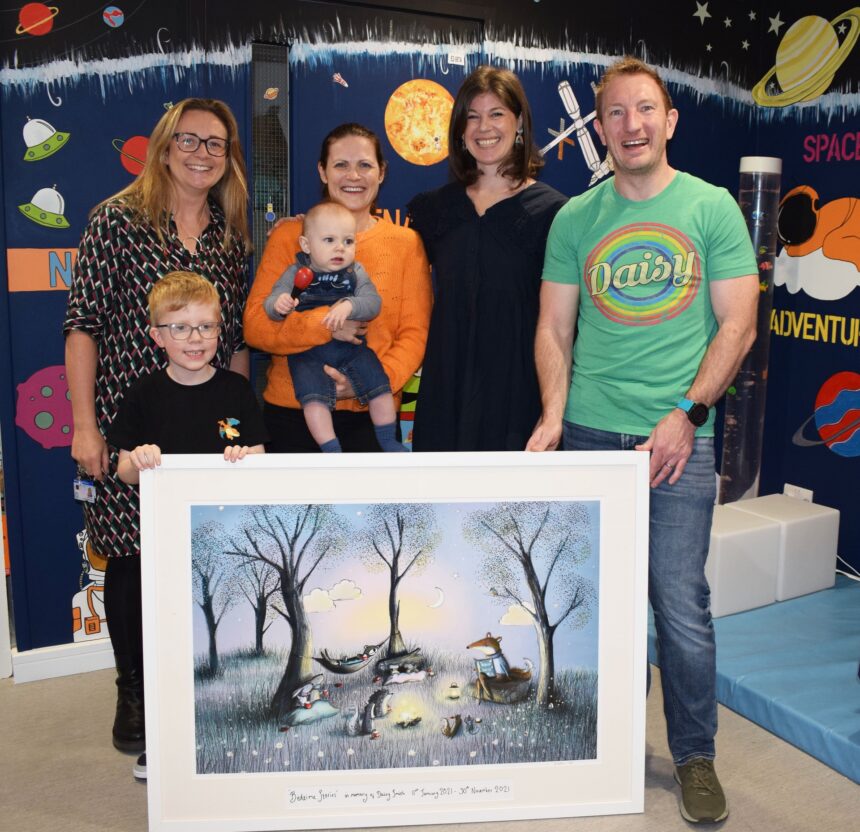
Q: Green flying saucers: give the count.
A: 2